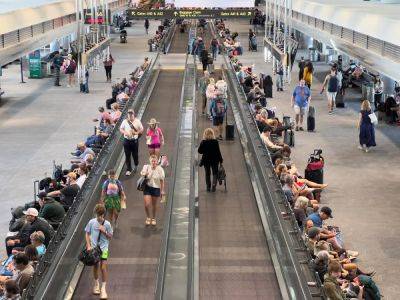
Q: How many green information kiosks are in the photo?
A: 1